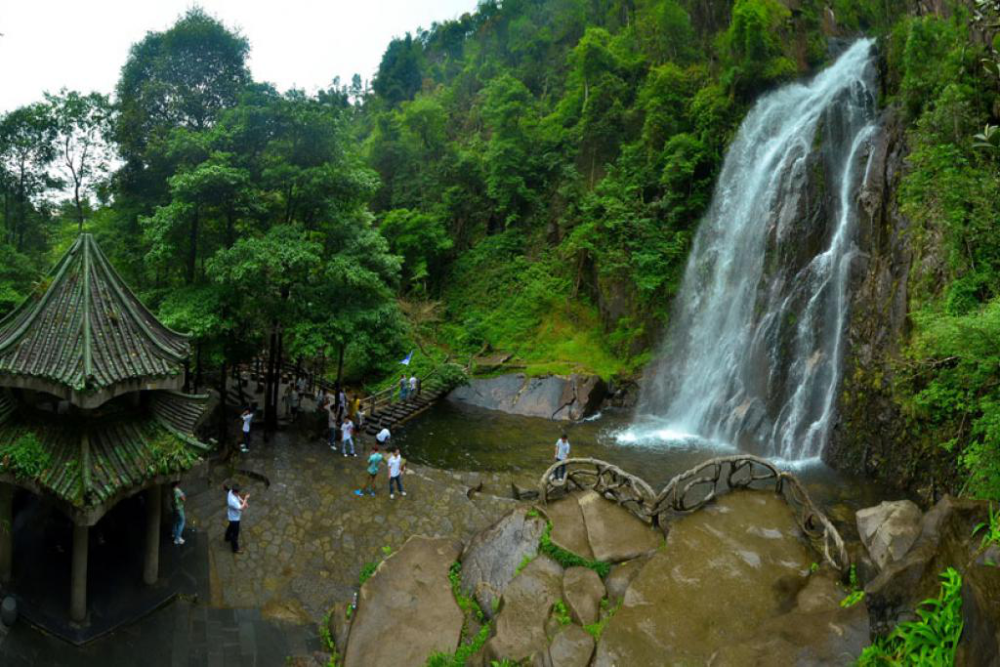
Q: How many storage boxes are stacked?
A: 0